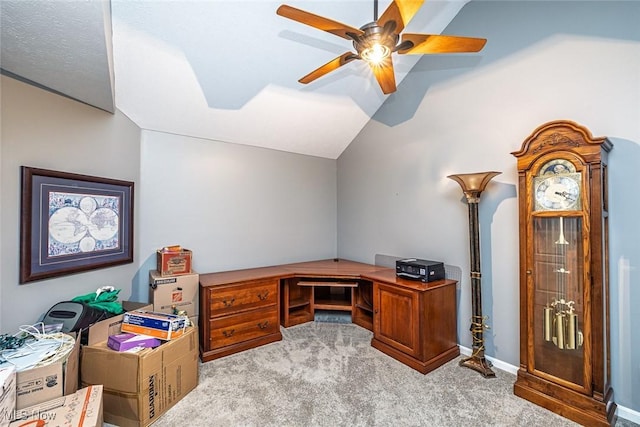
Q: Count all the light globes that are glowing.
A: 1